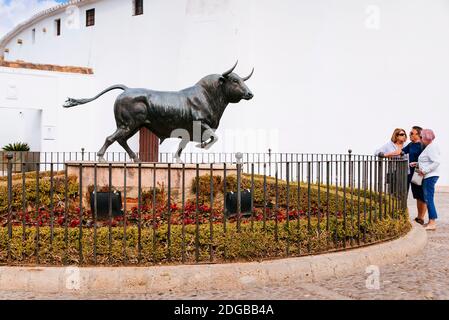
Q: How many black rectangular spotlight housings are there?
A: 2